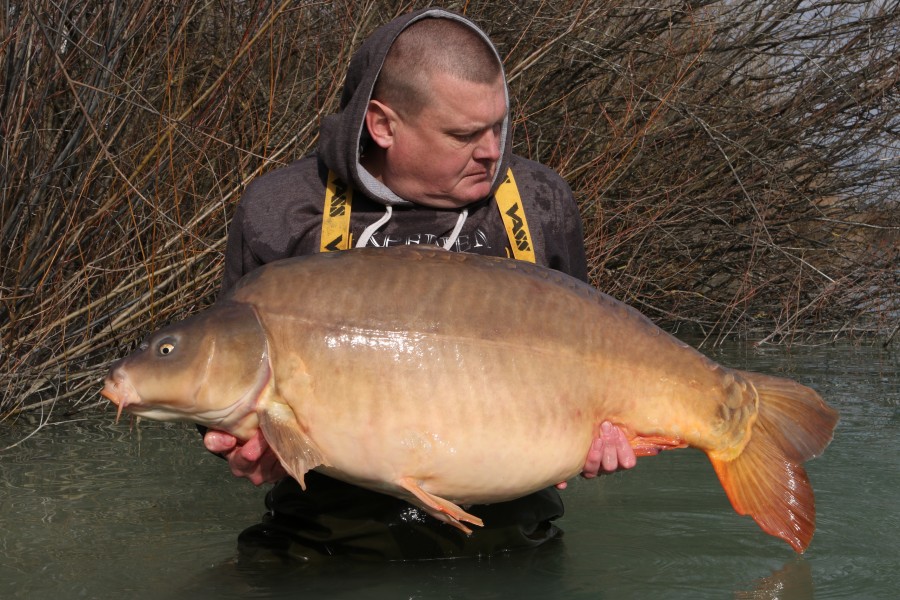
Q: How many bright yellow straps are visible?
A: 2